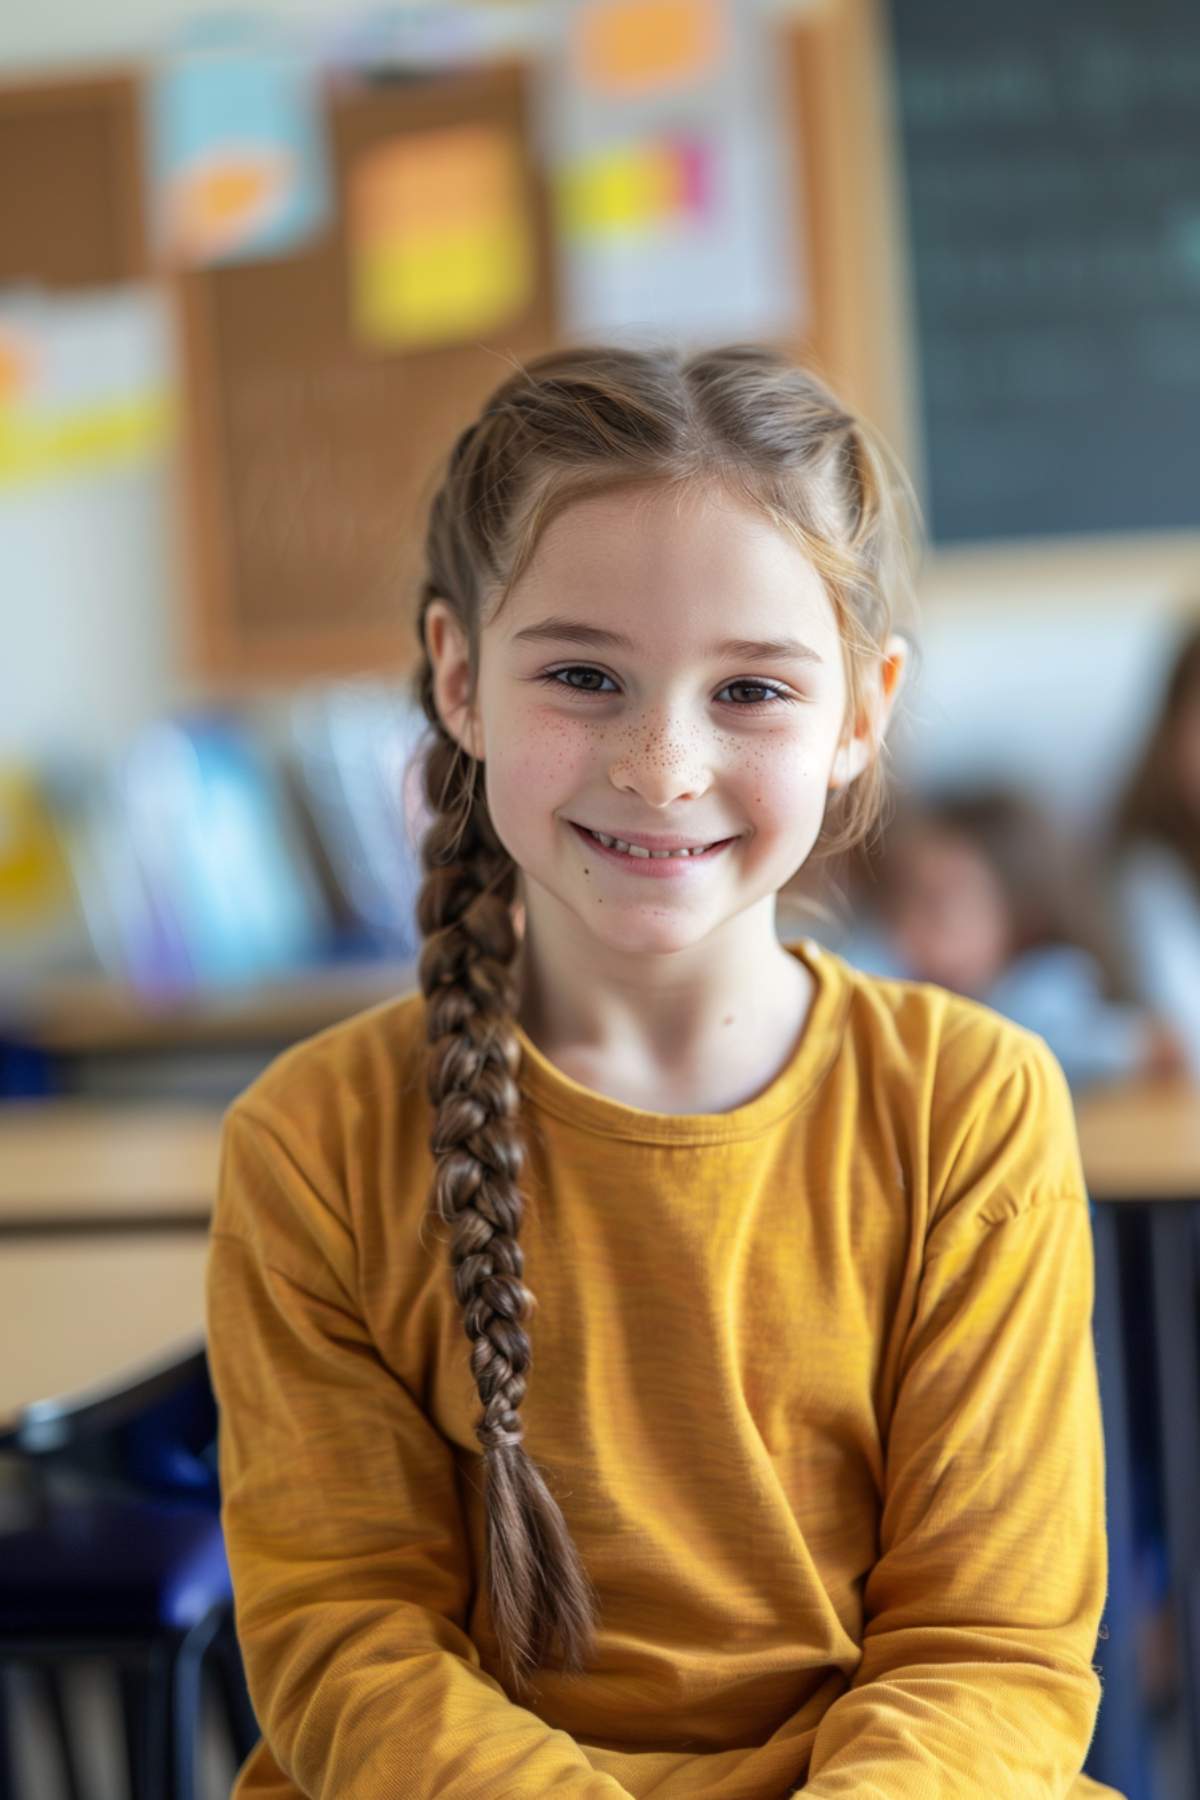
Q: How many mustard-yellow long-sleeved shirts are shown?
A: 1